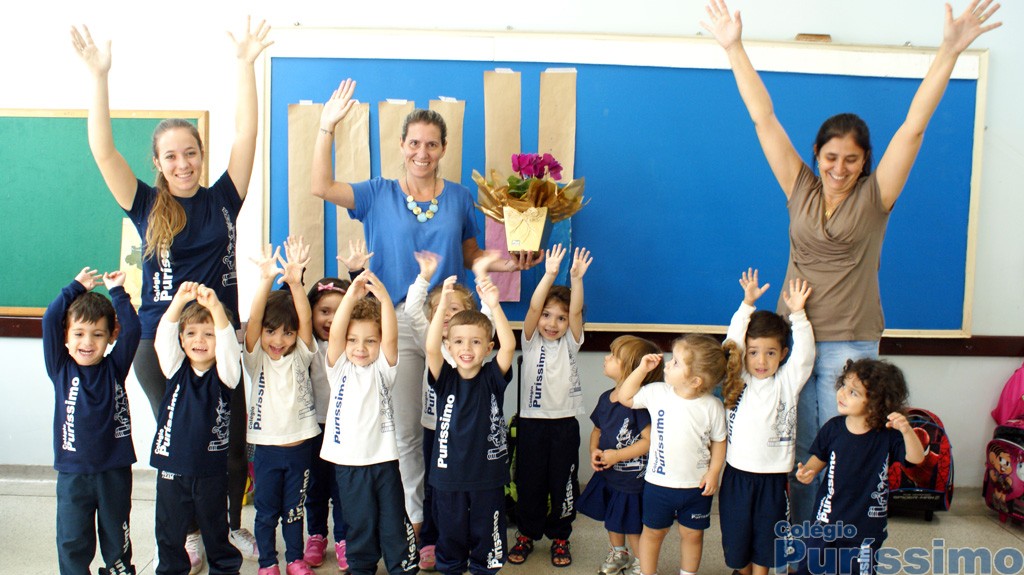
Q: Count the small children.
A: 12